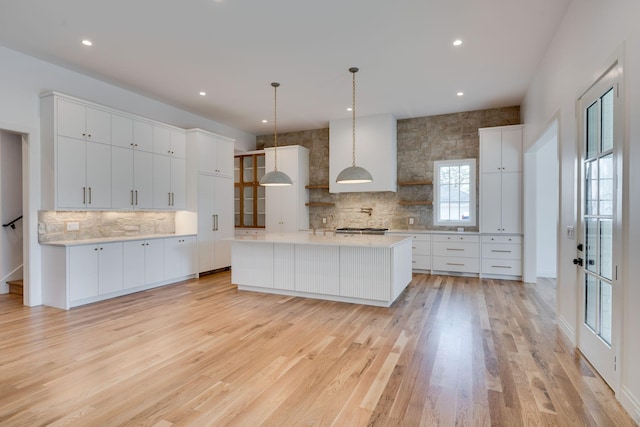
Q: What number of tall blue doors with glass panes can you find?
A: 0